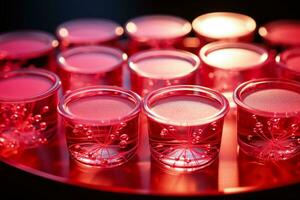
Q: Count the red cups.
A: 13